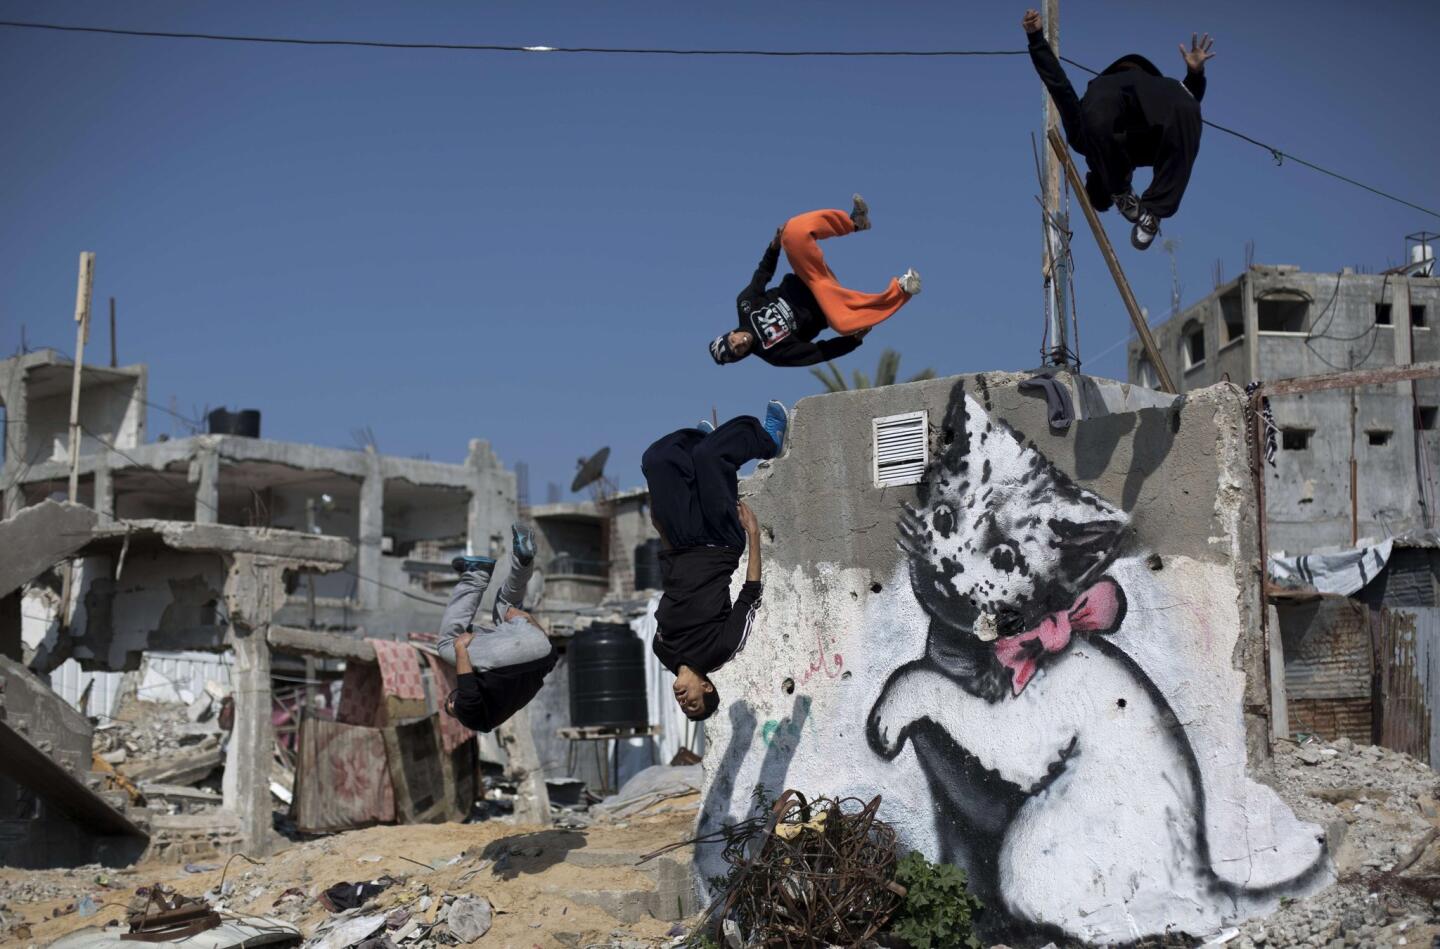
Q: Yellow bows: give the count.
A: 0